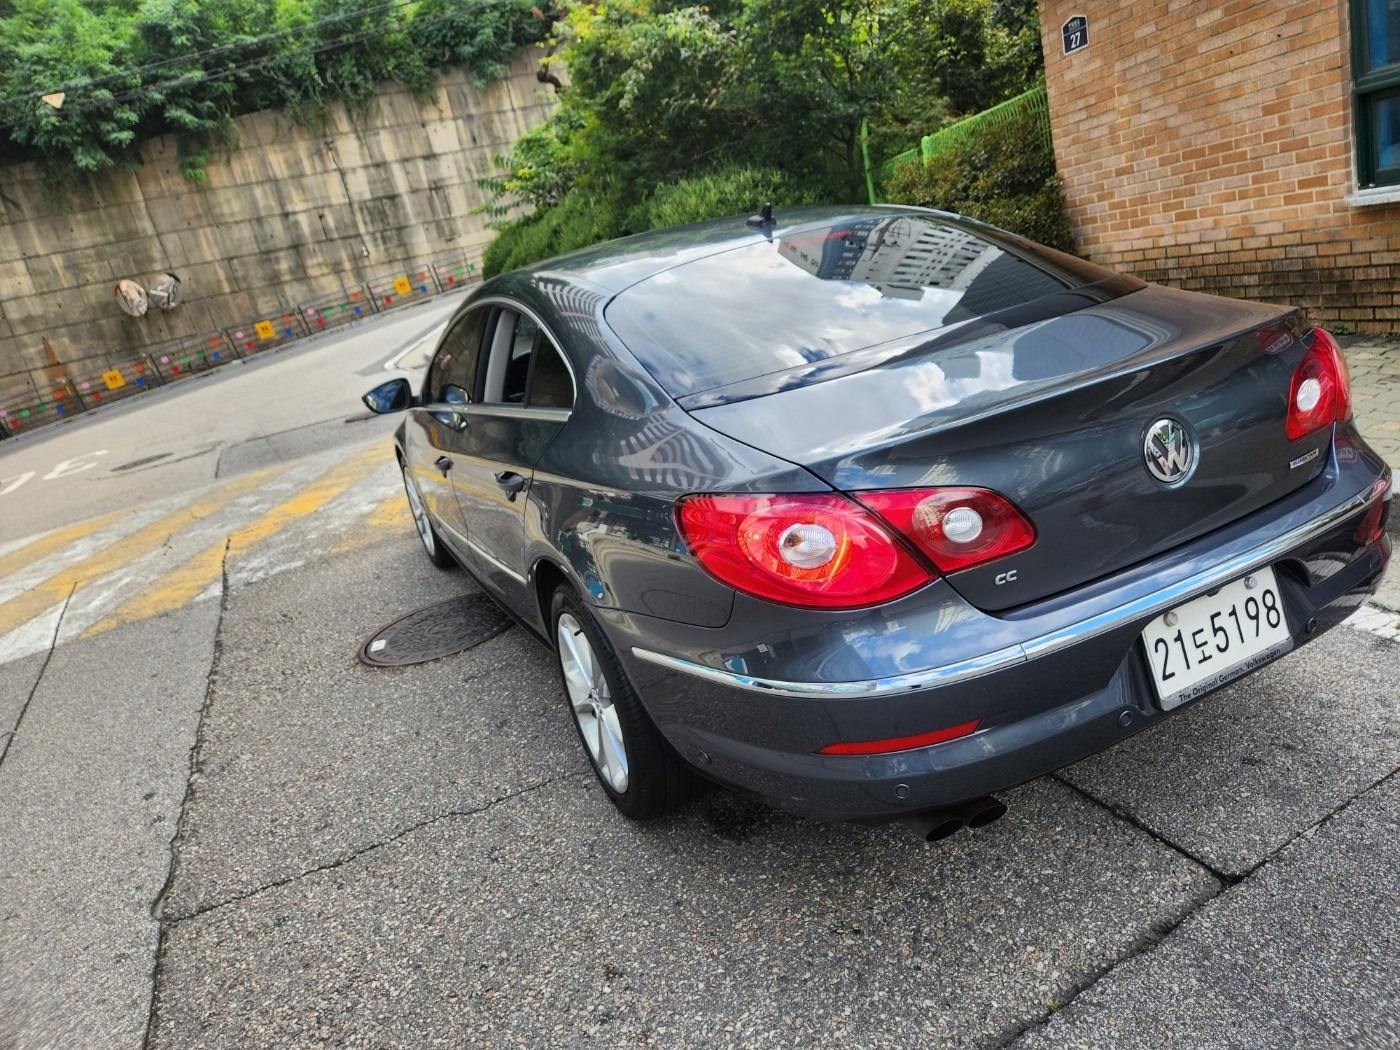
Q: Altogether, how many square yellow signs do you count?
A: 3